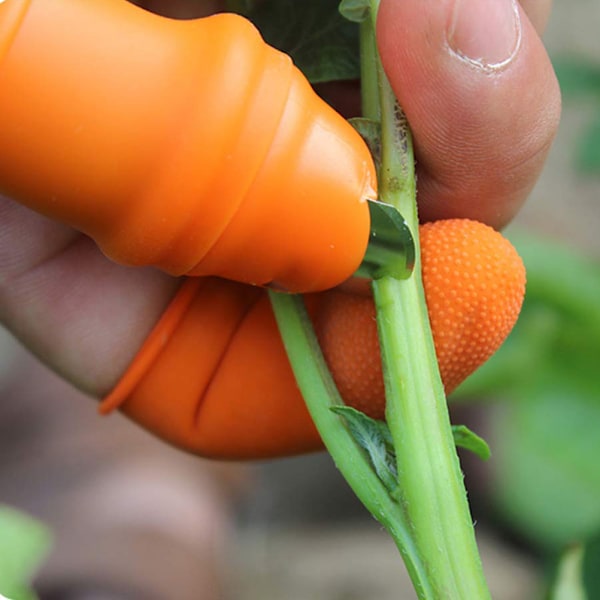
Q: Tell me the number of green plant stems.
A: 2